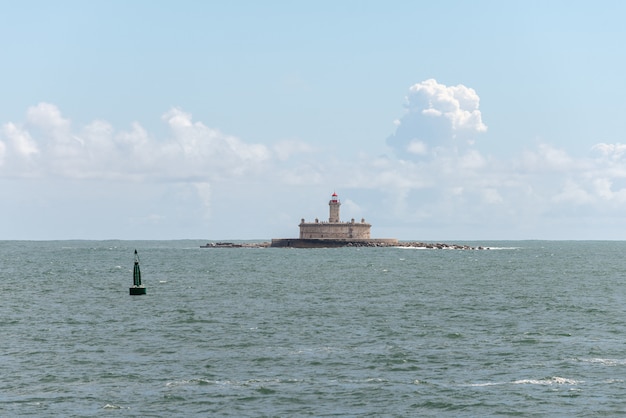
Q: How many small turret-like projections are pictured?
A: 4